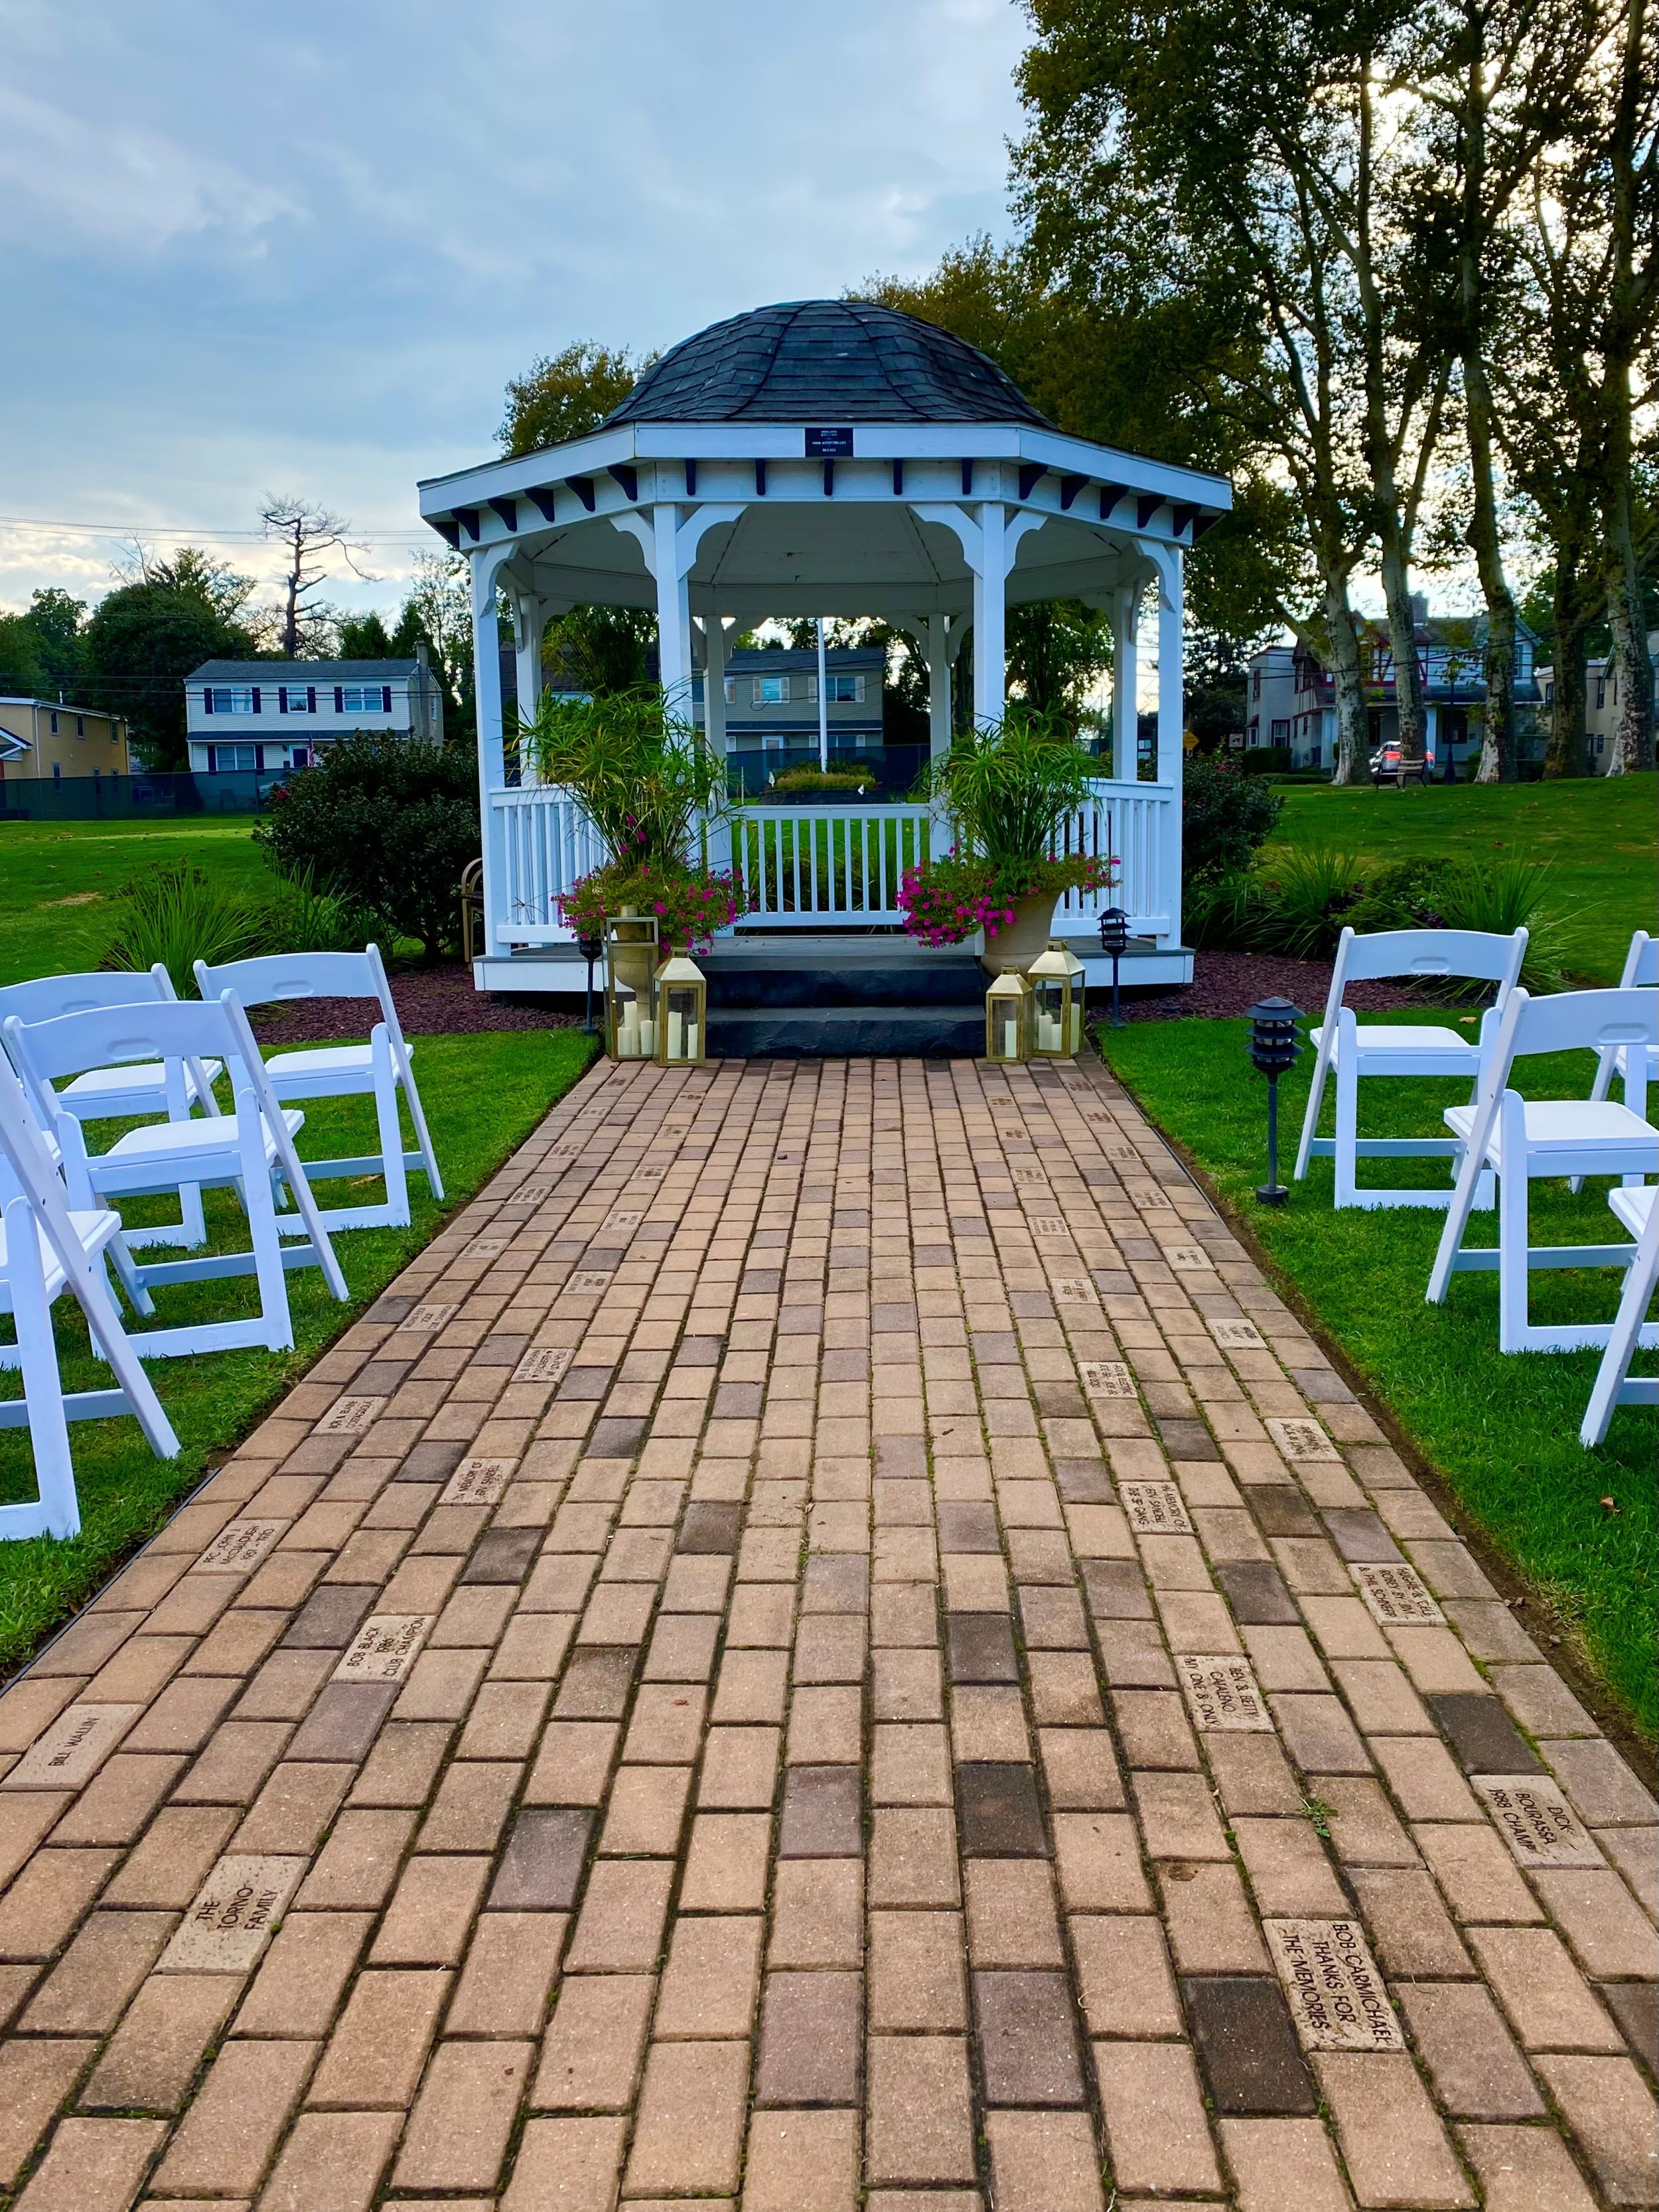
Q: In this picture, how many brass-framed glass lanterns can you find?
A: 4